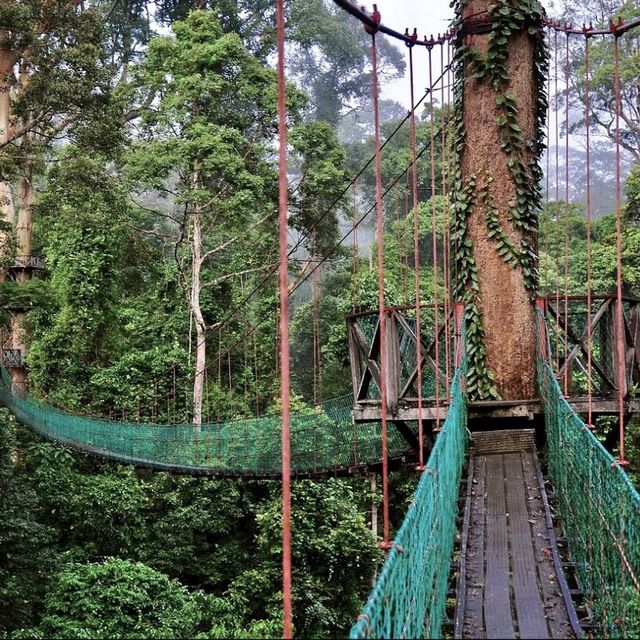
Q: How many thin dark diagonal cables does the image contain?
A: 2